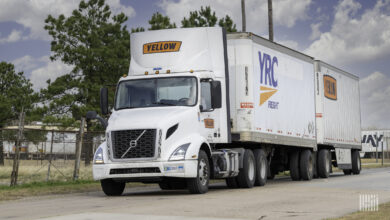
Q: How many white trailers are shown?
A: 2